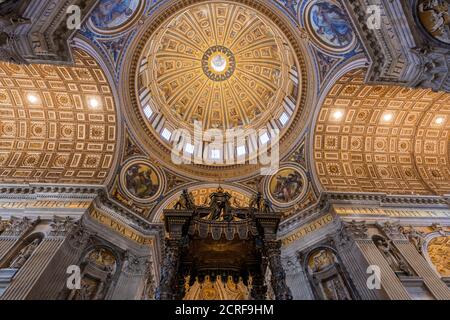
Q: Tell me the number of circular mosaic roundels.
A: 4